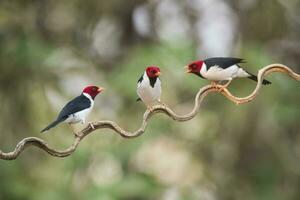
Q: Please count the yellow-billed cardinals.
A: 3